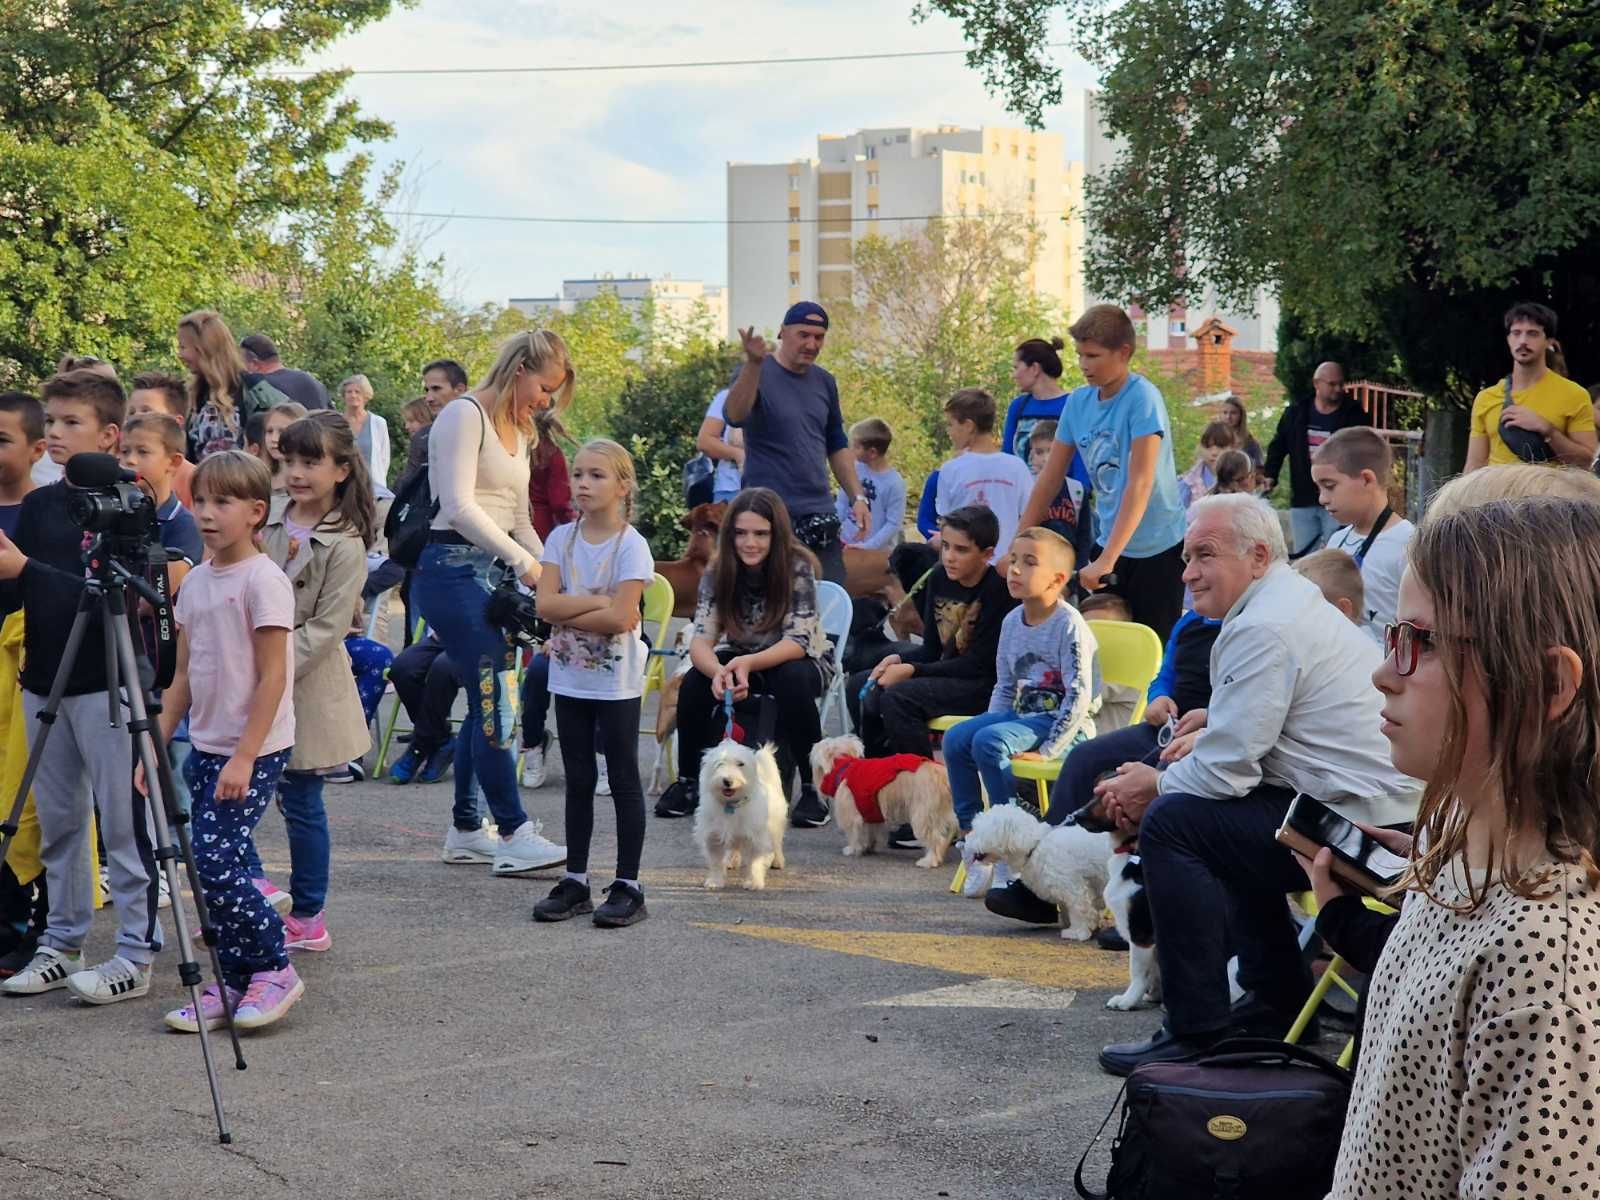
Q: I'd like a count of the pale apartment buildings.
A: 3